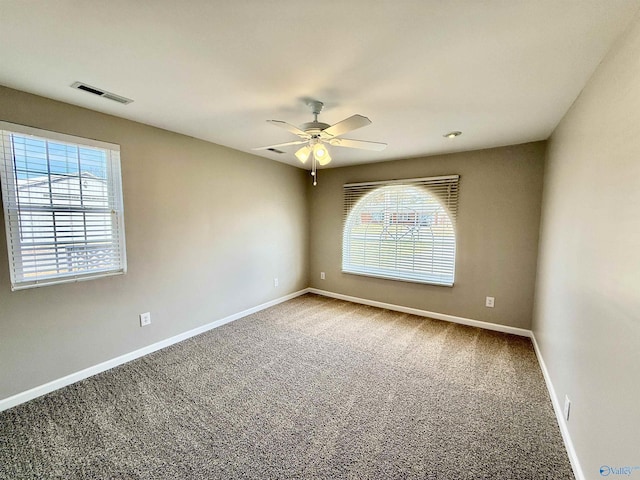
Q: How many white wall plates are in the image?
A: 5